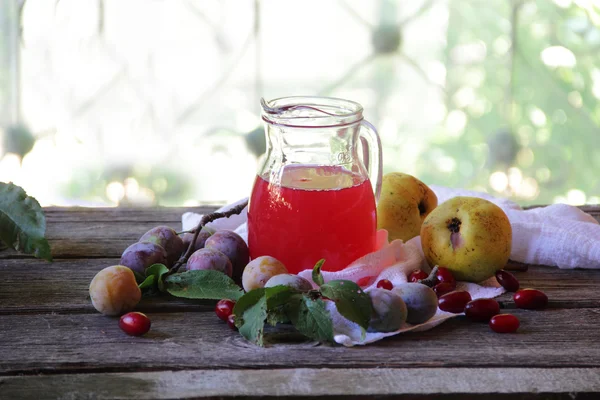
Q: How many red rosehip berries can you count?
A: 12